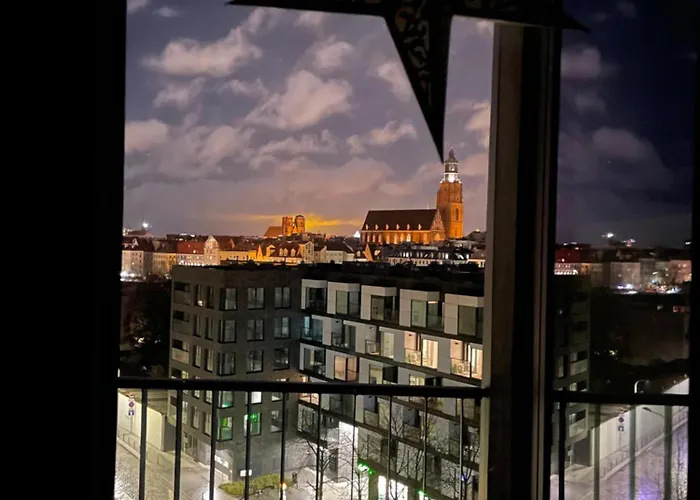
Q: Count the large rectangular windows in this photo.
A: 2